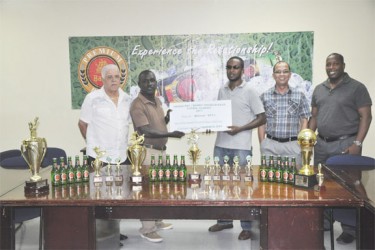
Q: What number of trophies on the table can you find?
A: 13